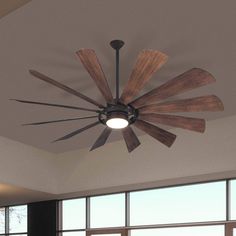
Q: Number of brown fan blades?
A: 12